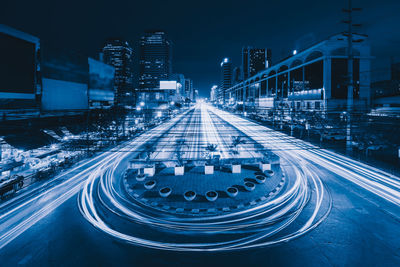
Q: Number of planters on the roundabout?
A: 14